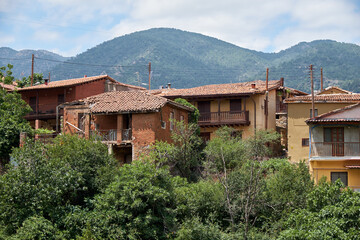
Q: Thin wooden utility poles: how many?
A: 5